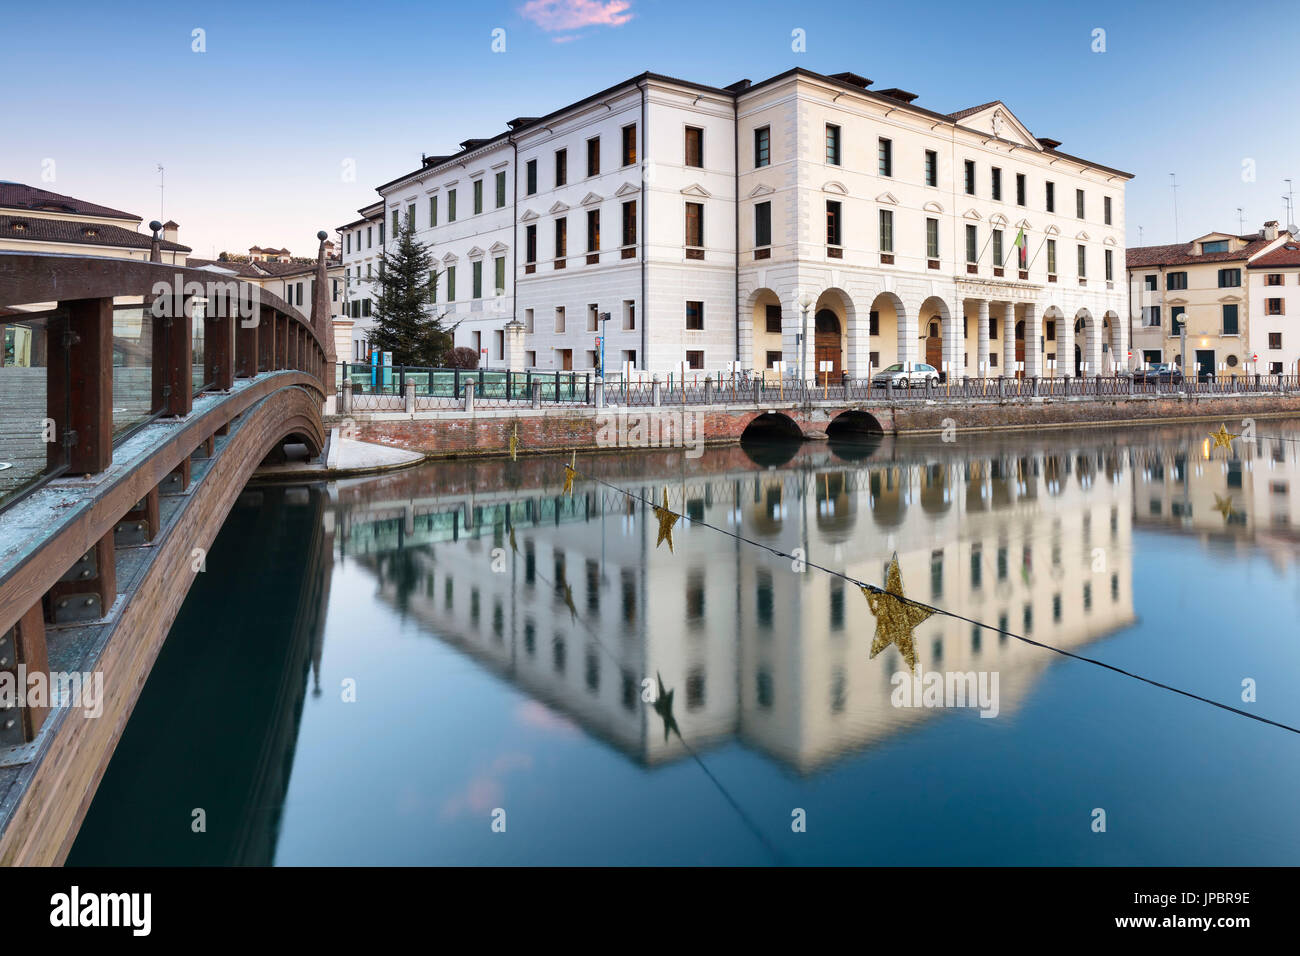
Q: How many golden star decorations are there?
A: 5